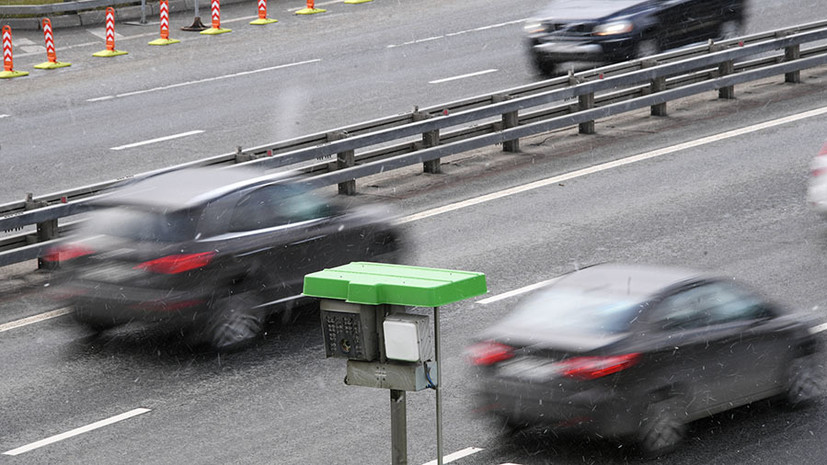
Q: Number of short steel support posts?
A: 8